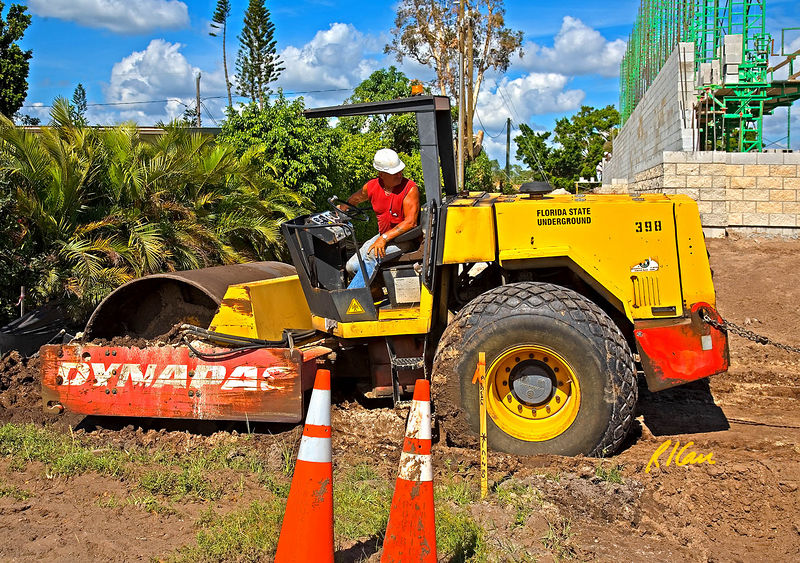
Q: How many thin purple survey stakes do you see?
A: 0